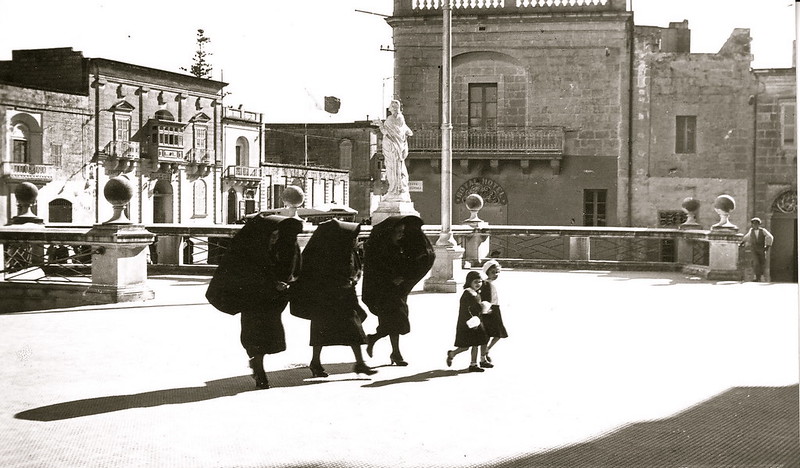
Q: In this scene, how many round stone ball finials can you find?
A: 6